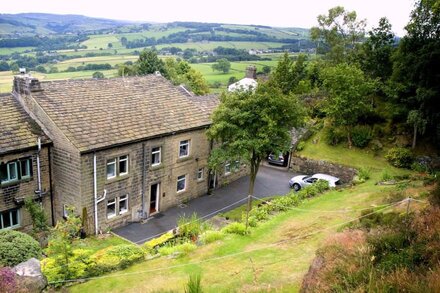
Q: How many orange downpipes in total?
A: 0